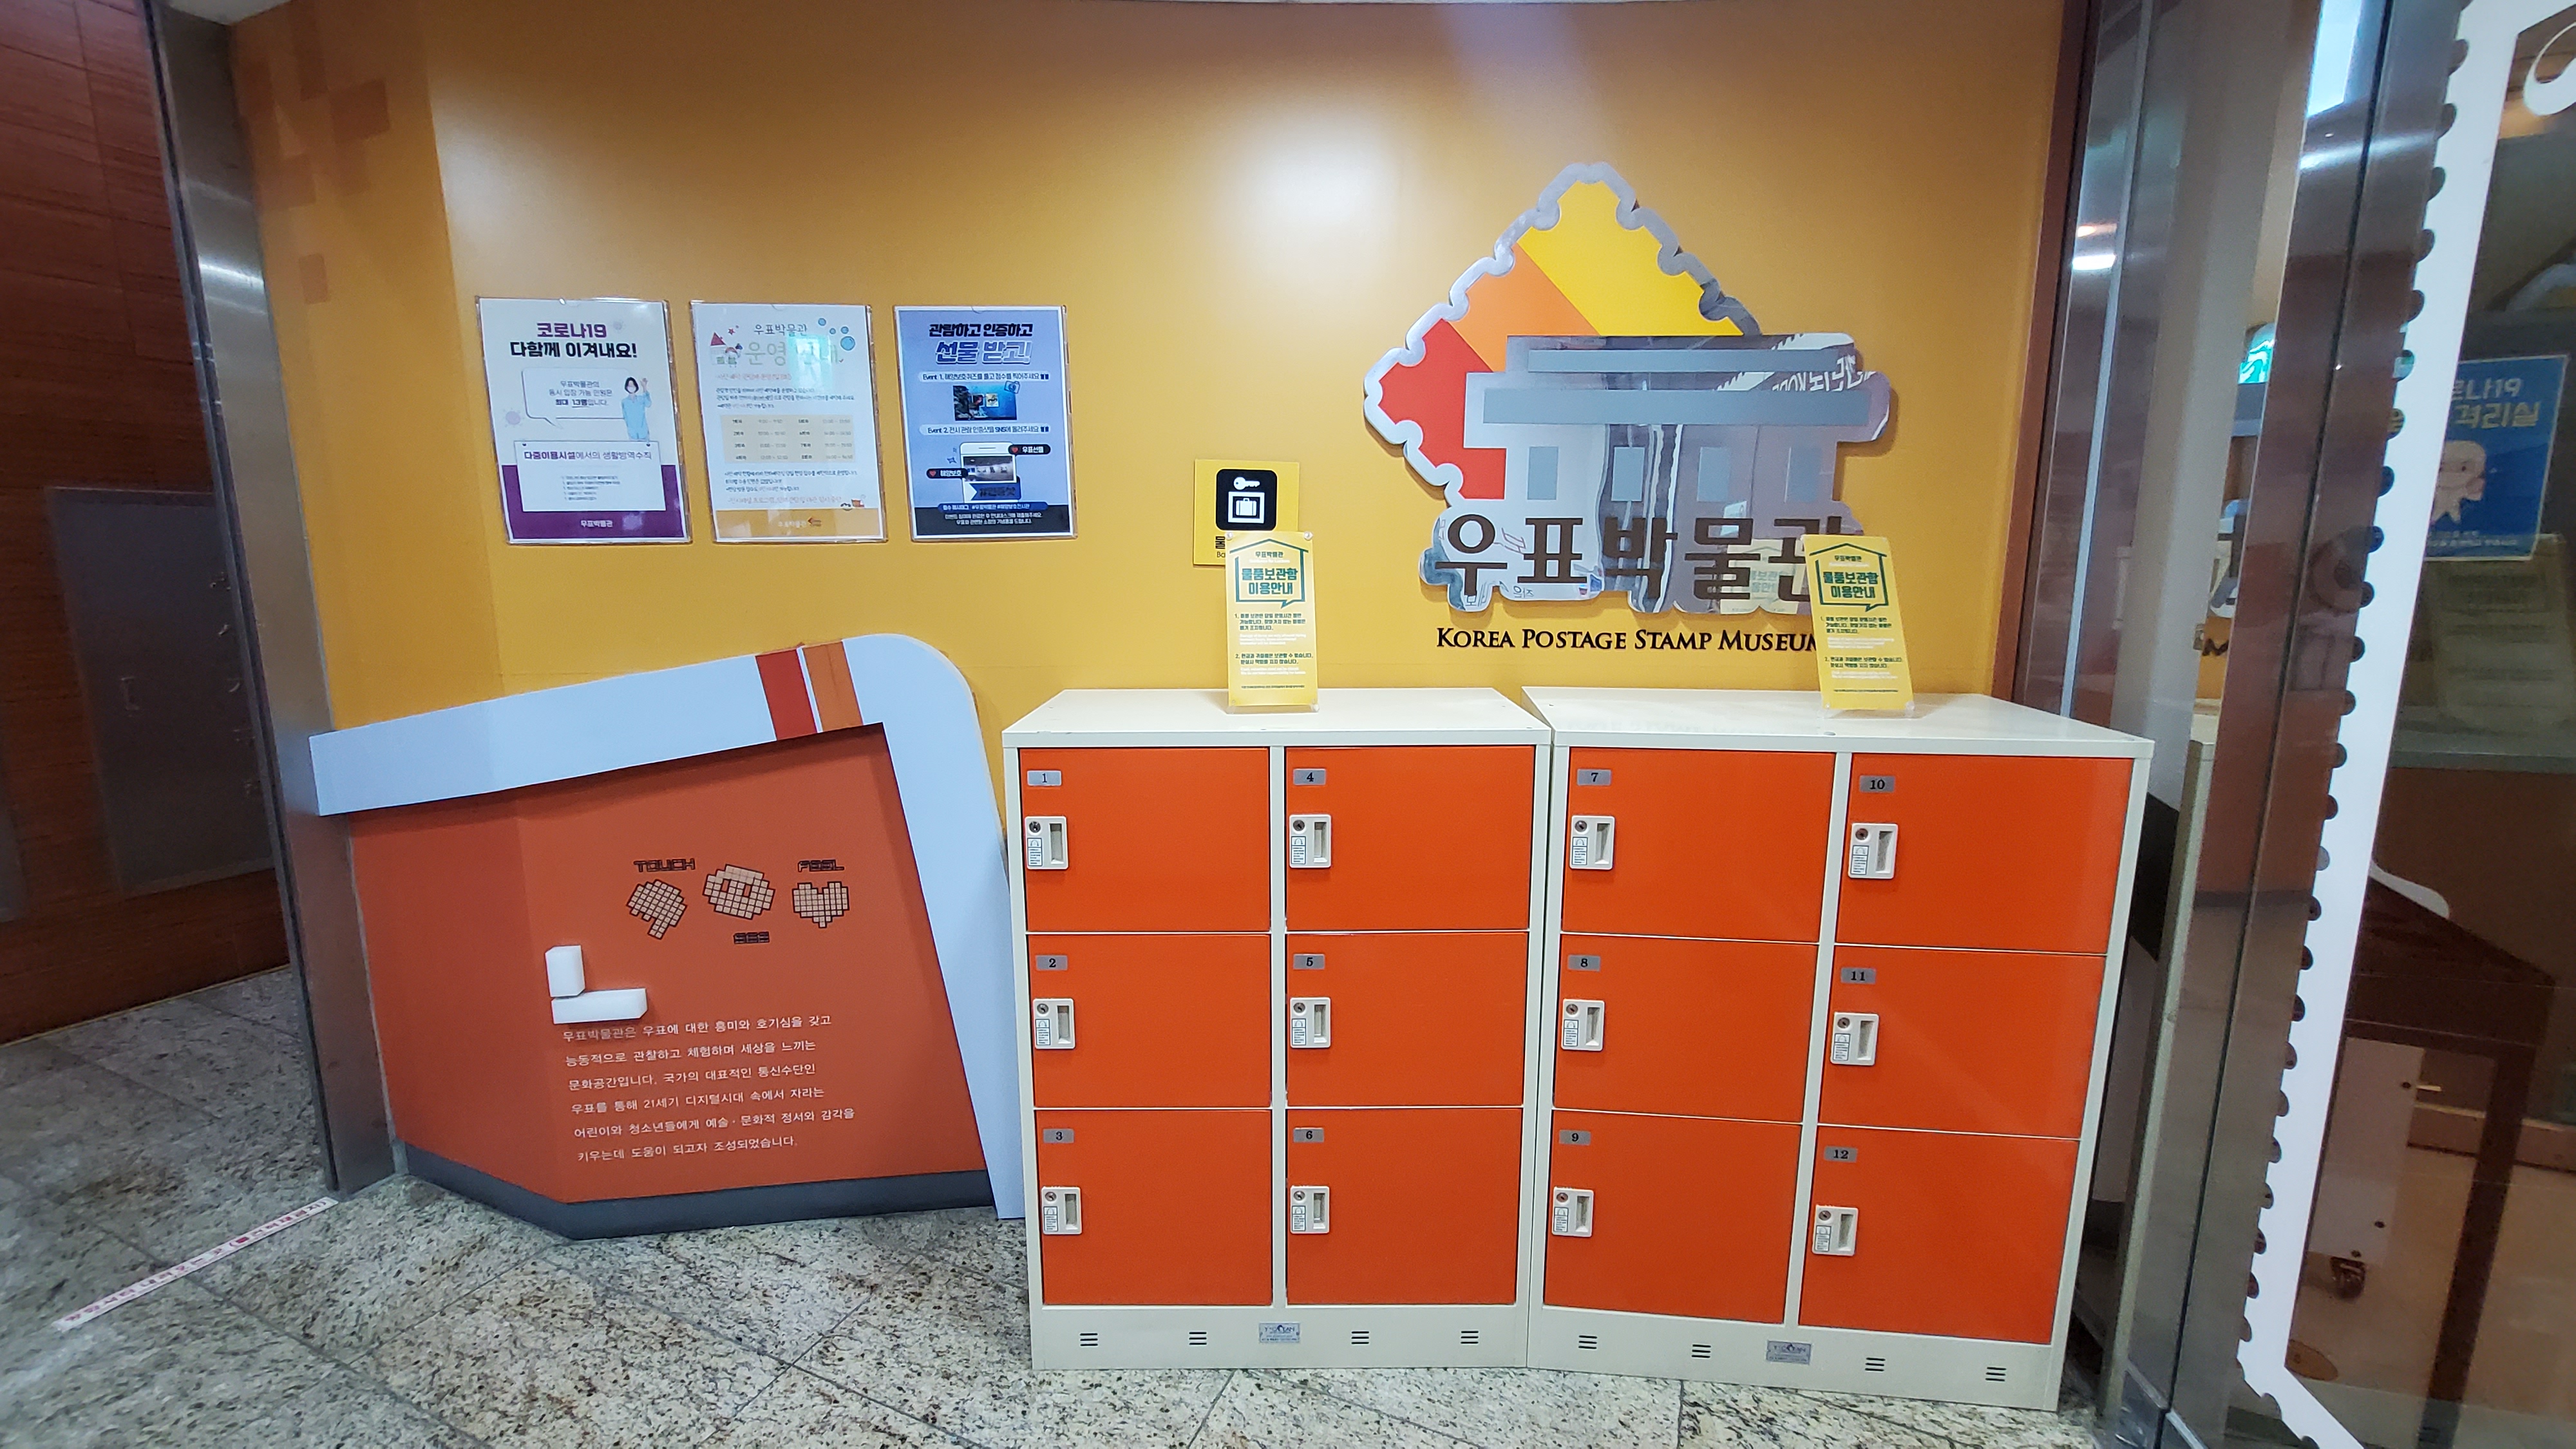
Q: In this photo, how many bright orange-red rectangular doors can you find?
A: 12